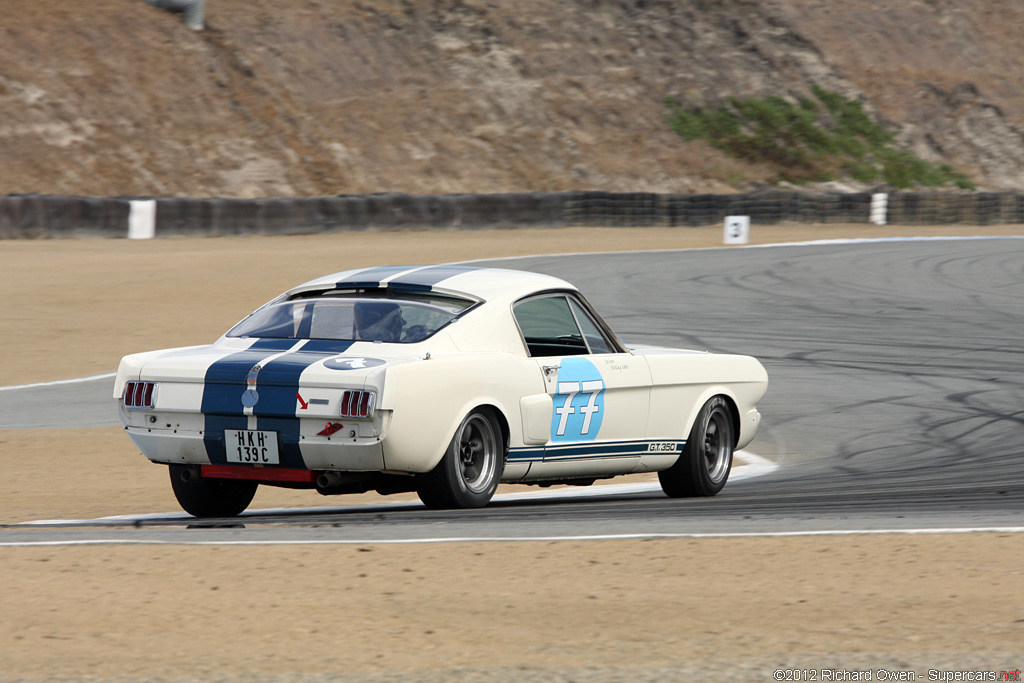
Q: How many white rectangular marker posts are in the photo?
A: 3